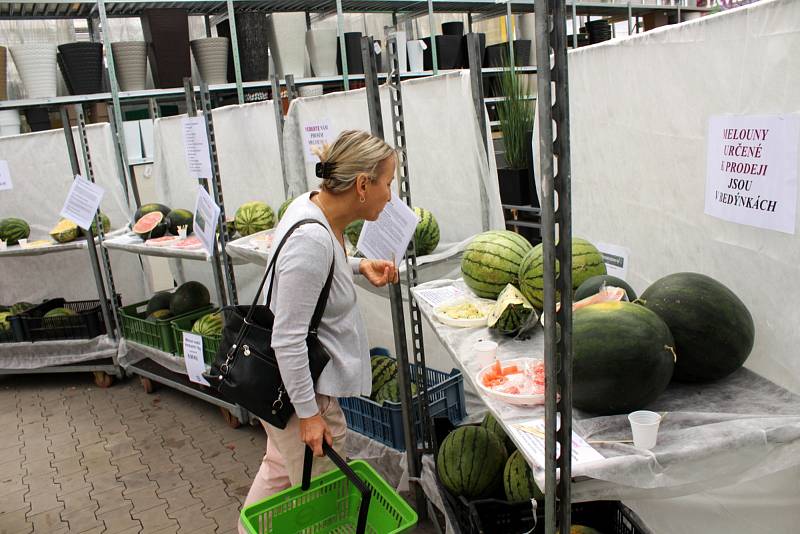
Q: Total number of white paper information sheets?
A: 11